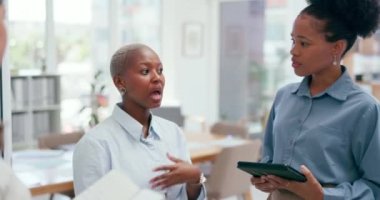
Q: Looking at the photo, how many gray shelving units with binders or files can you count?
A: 1